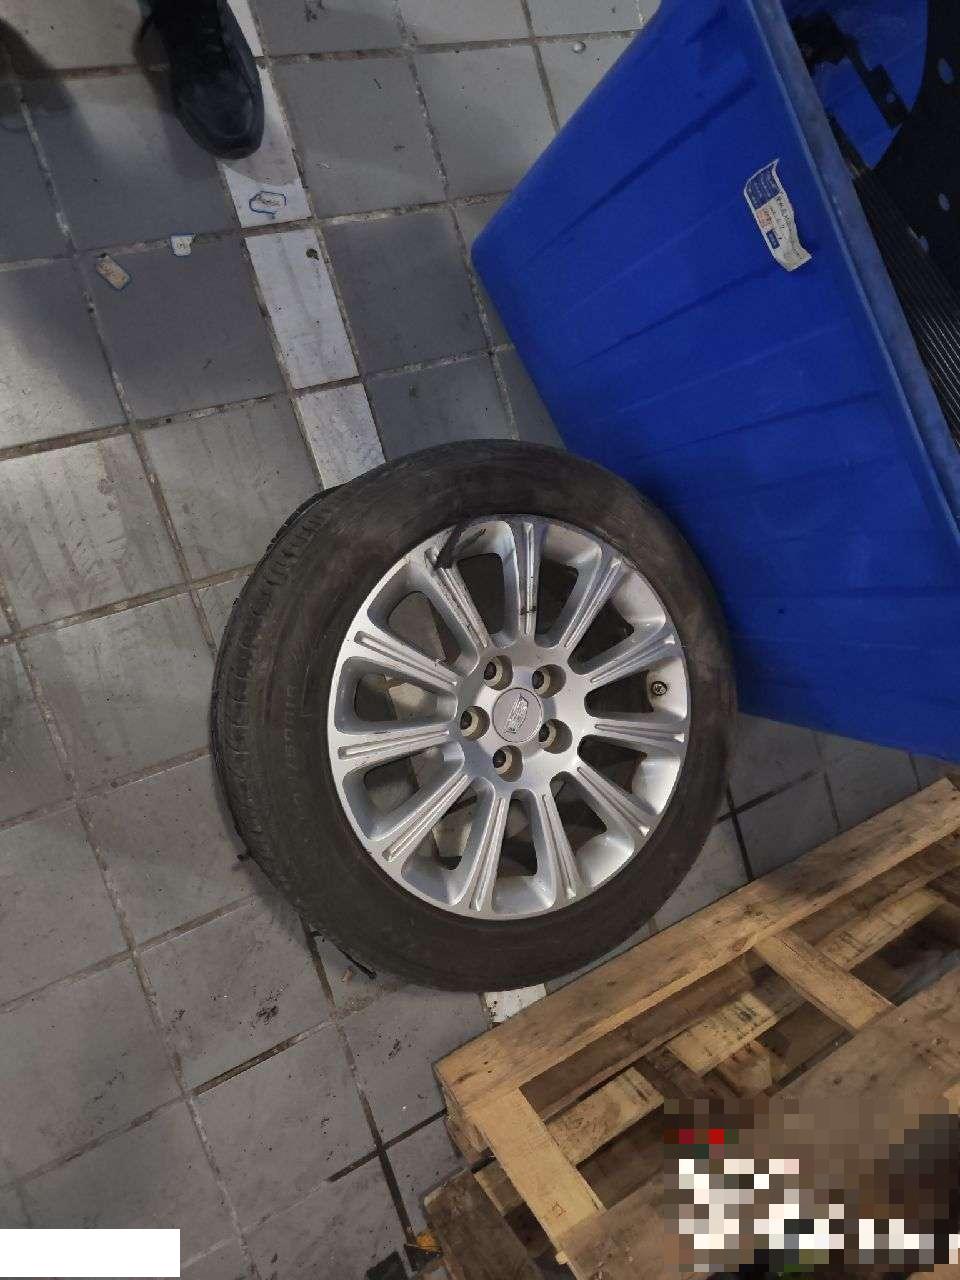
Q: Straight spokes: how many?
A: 11